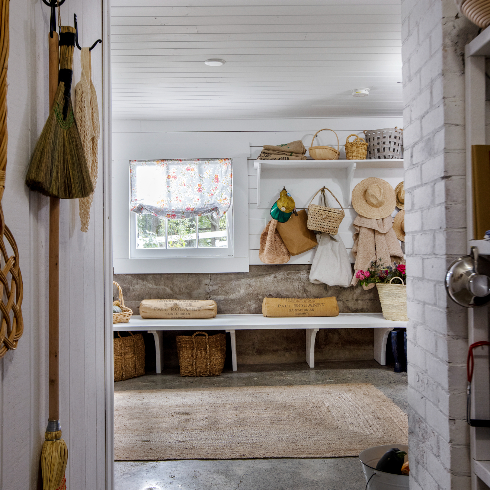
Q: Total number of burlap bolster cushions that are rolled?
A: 2